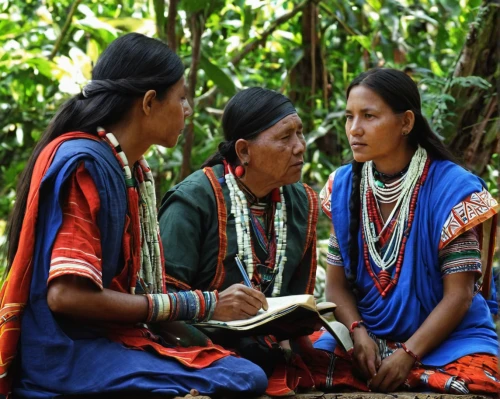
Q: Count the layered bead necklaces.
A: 3